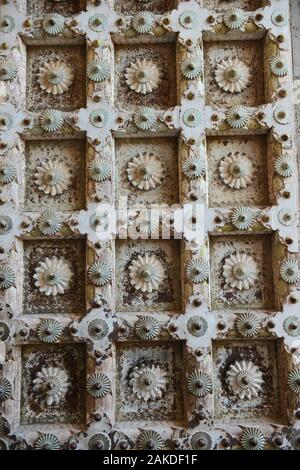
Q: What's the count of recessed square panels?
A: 12